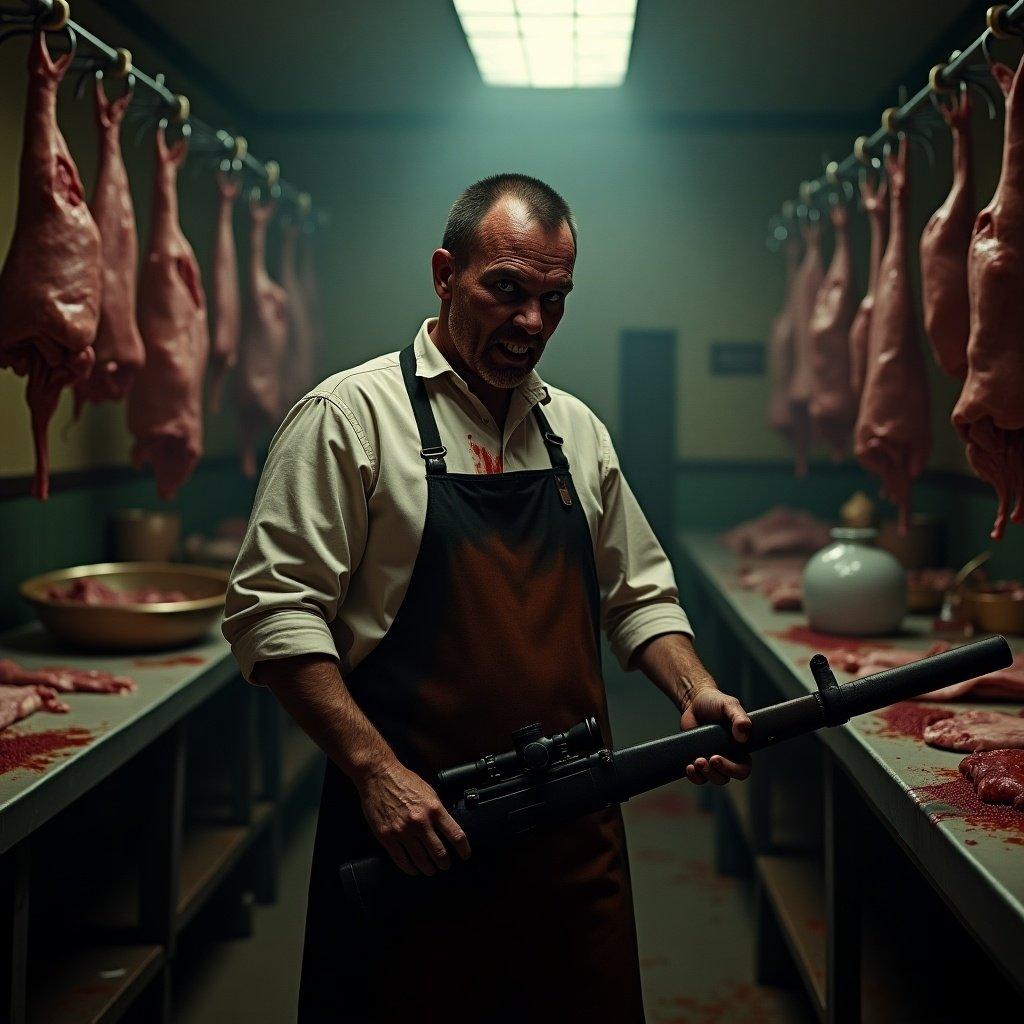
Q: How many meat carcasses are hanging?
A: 14